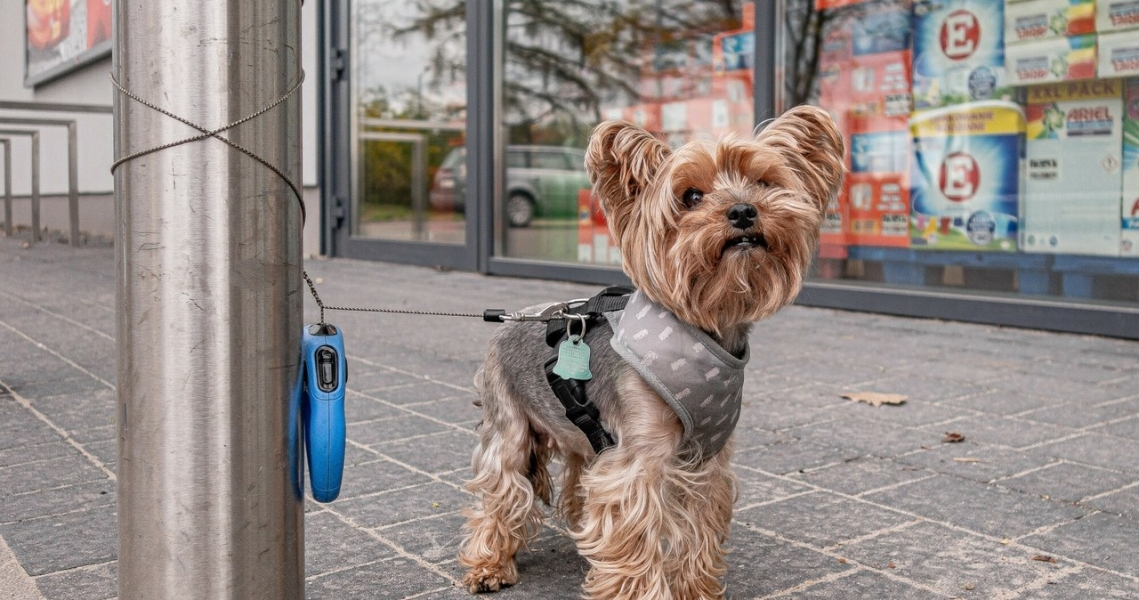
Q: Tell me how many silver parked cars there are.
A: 1